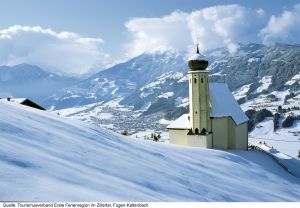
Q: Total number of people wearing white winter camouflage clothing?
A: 0